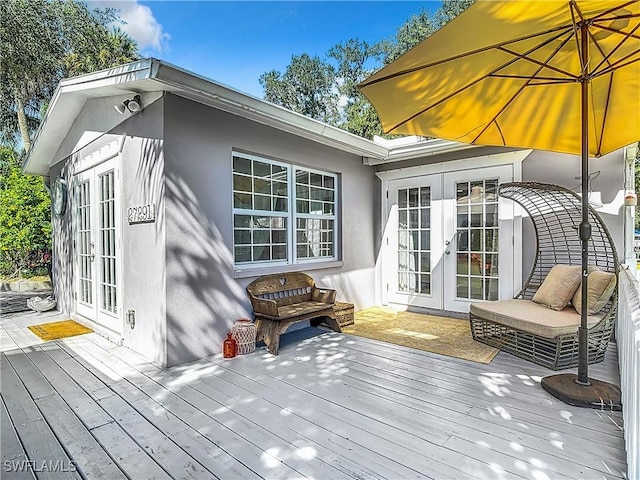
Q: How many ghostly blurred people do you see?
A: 0